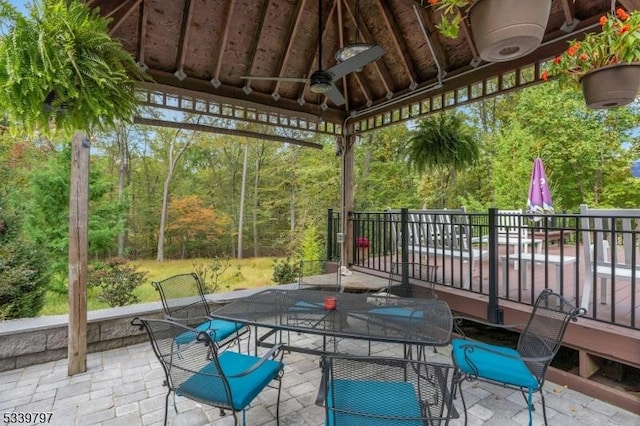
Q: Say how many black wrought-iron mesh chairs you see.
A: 6